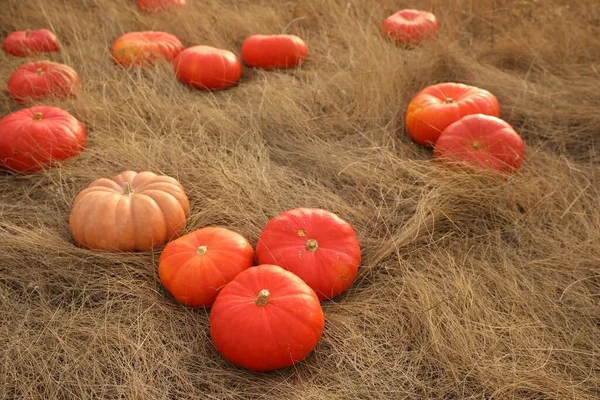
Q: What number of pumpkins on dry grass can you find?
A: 14